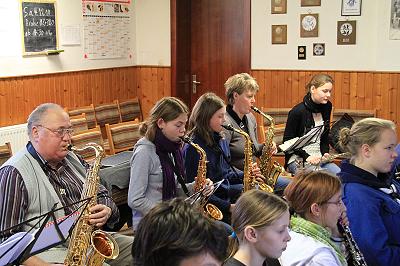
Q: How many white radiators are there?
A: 1